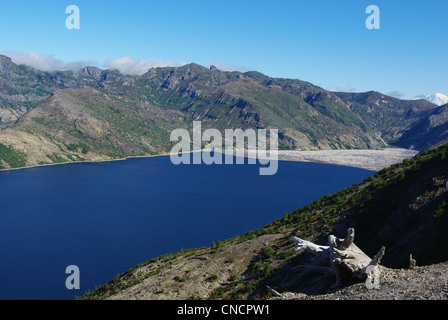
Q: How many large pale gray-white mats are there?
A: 1